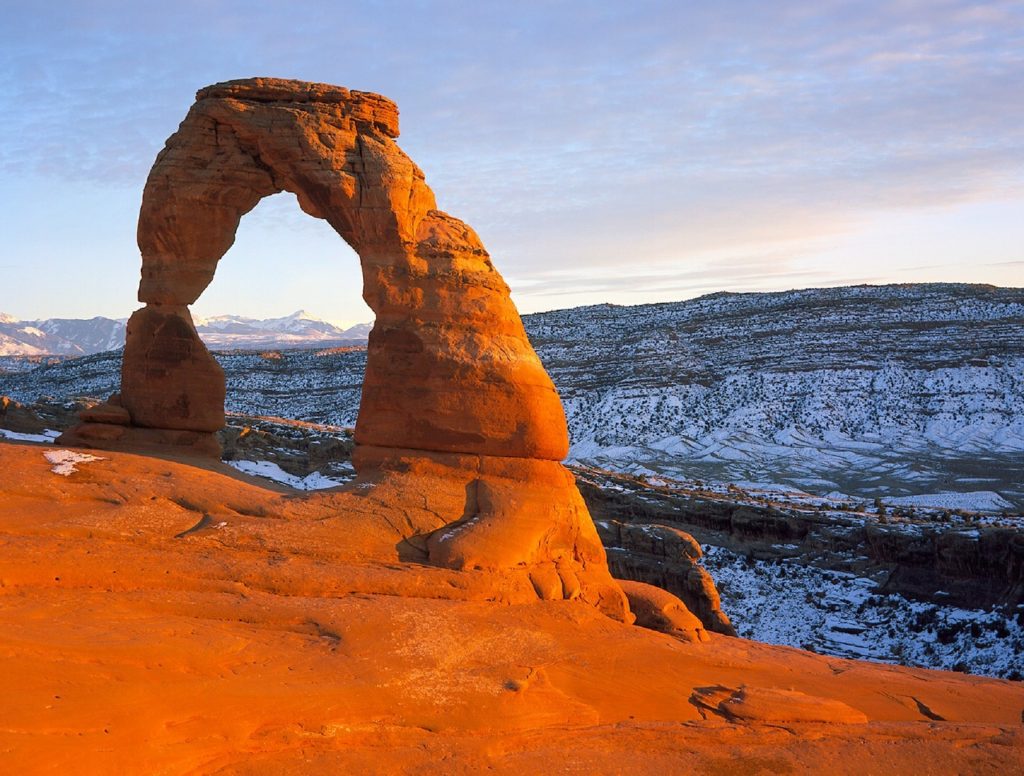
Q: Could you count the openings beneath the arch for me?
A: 1